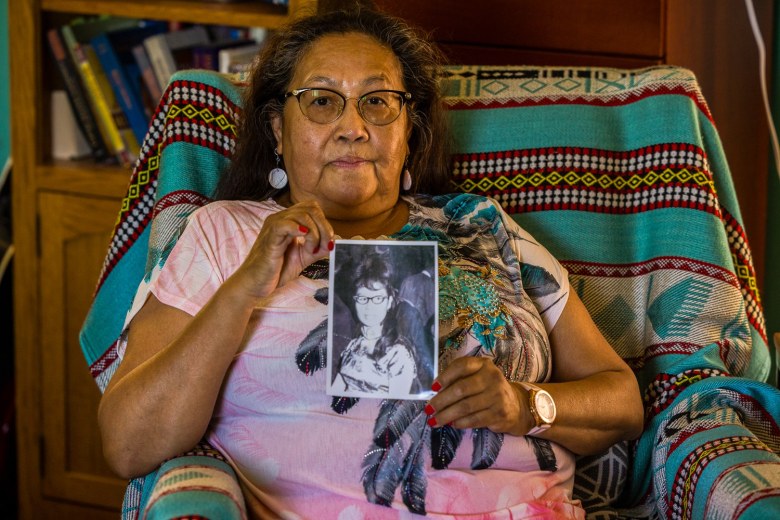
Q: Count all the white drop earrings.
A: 2